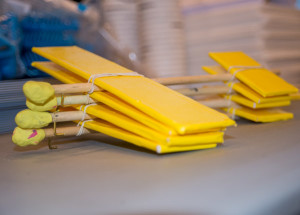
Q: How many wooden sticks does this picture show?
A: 4